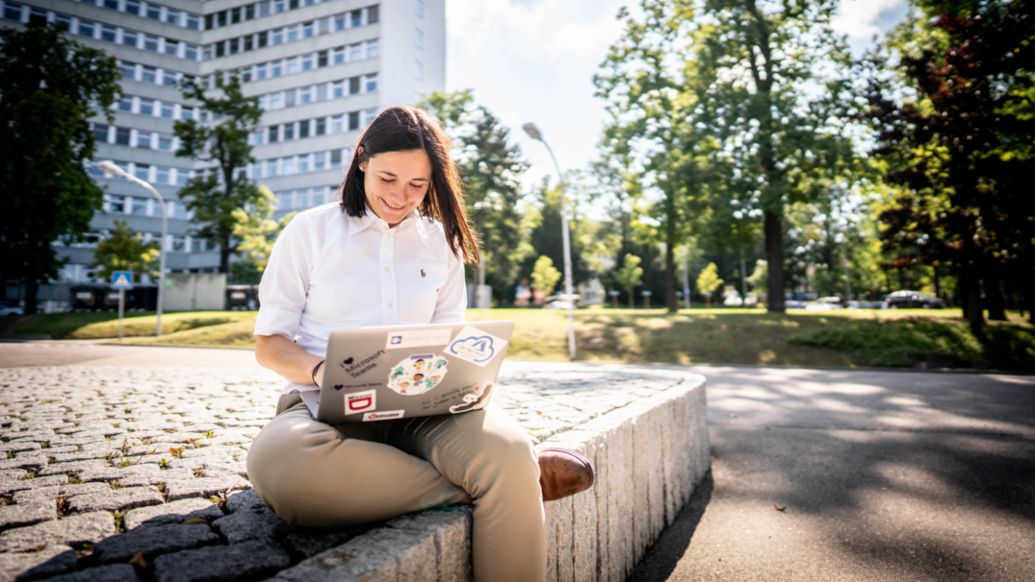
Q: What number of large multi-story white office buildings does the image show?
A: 1